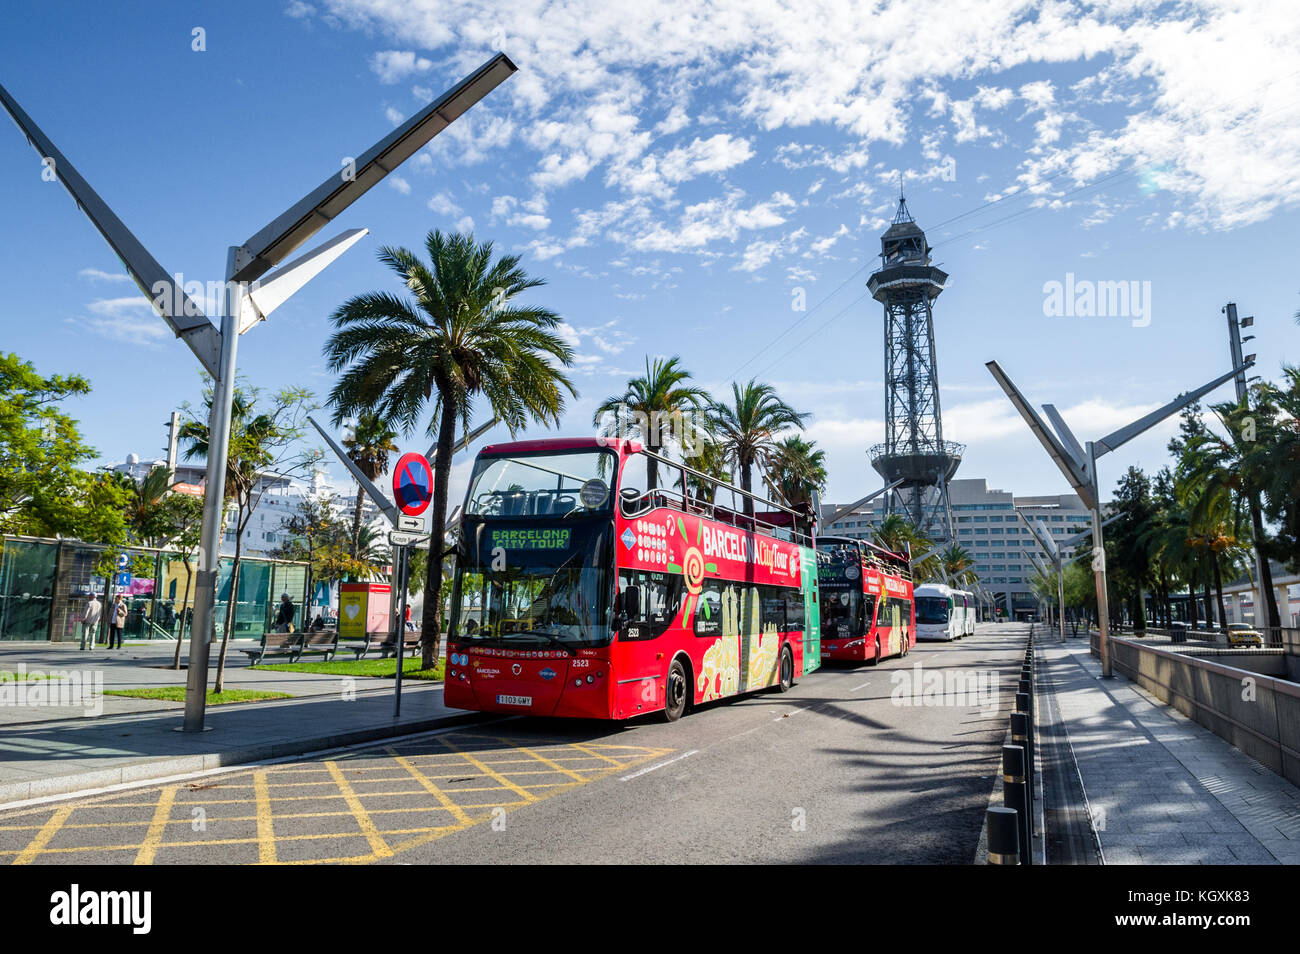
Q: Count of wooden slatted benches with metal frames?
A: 2